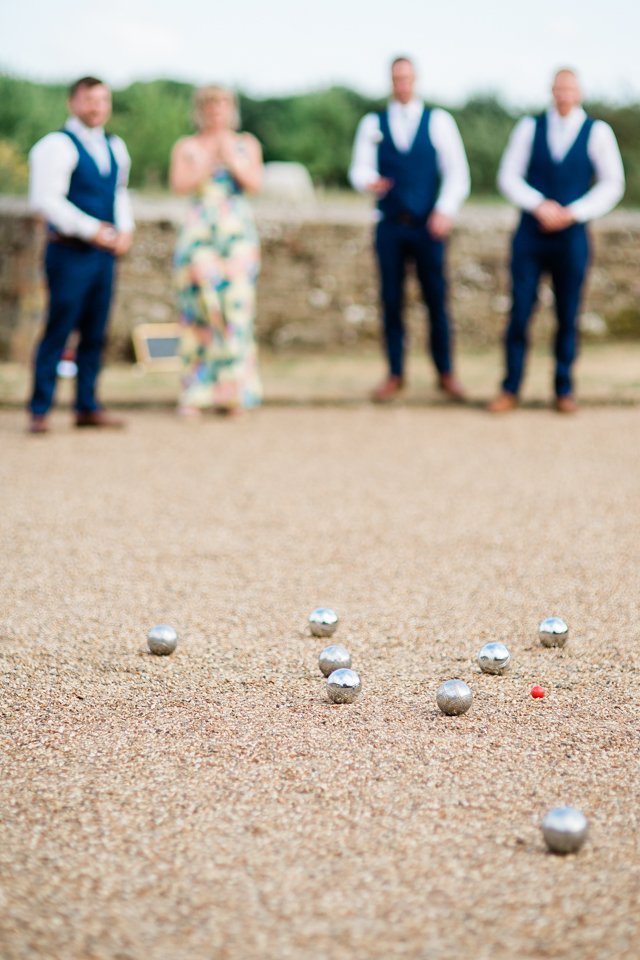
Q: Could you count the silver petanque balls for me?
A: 8